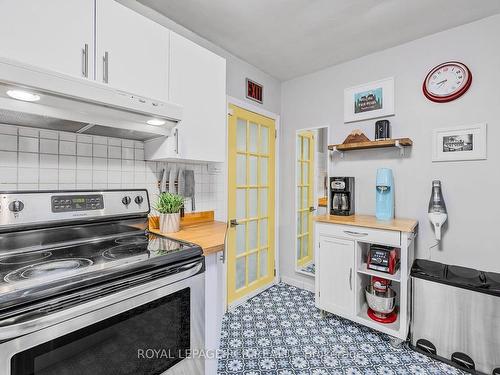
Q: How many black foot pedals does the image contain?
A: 3